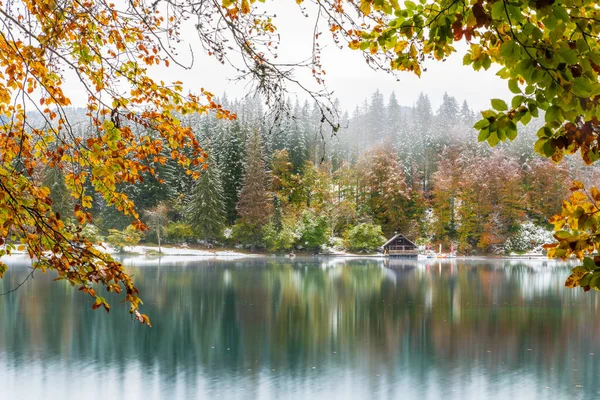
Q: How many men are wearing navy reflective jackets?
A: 0